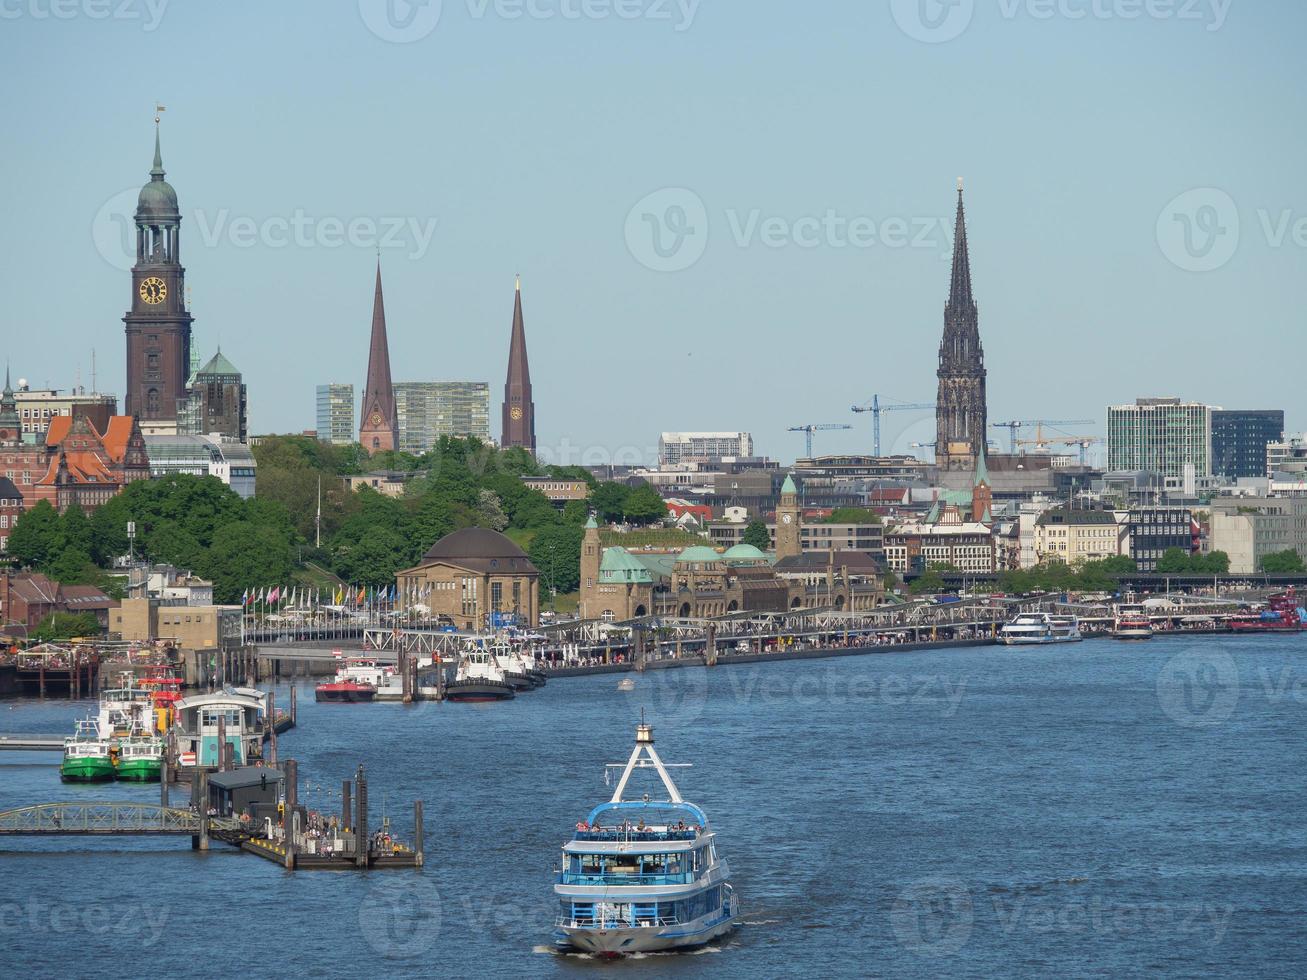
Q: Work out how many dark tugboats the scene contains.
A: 3